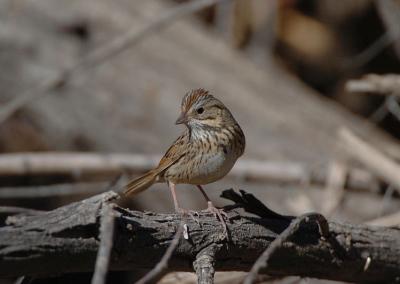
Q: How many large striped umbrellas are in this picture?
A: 0